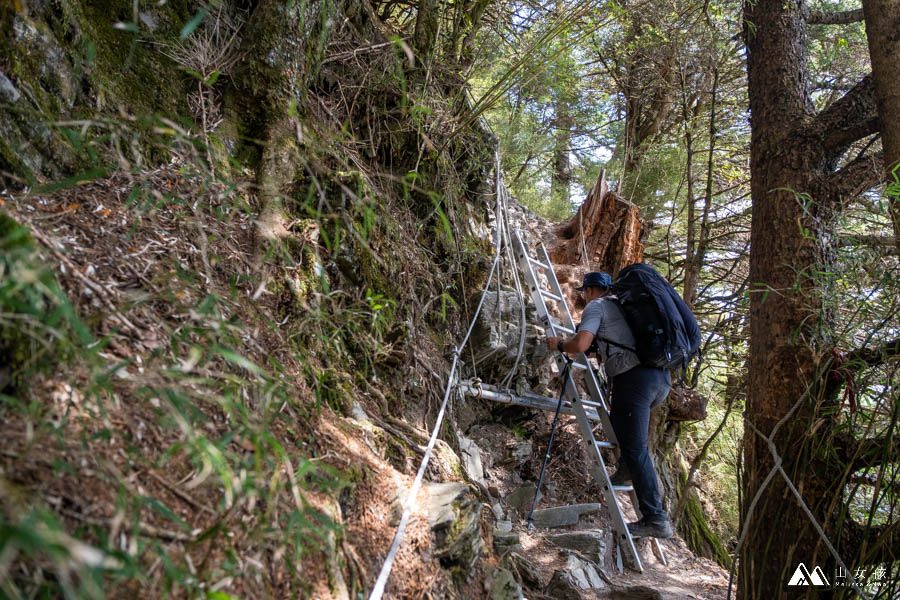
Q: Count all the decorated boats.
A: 0